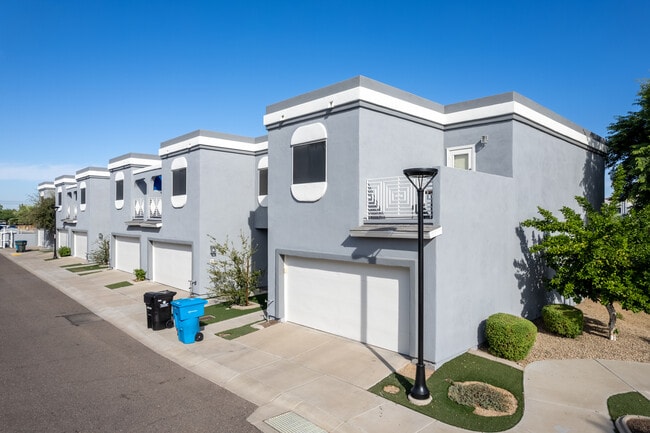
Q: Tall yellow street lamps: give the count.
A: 0